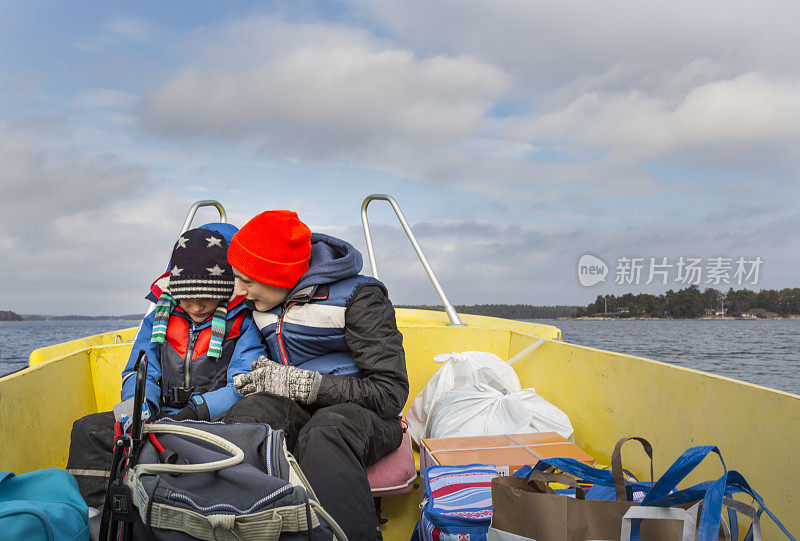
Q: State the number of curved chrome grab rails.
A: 2